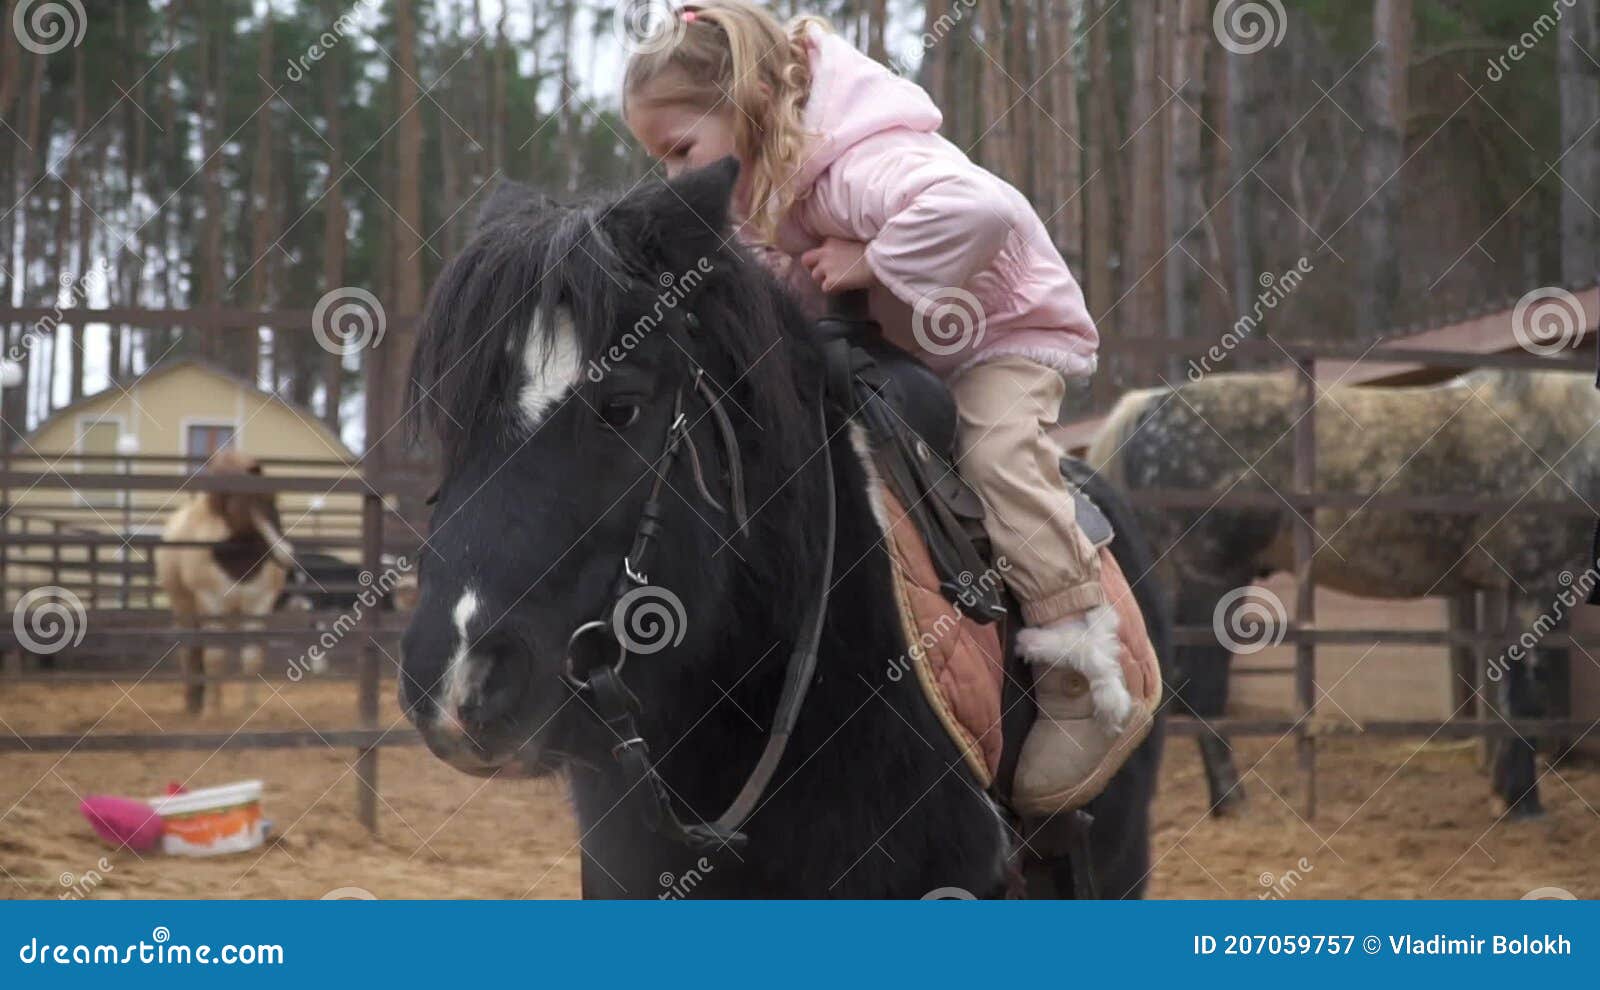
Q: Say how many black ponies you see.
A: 1